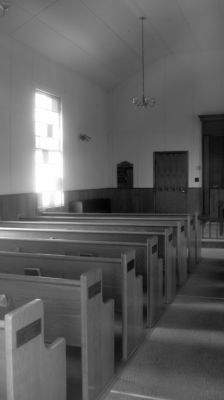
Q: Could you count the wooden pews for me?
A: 8